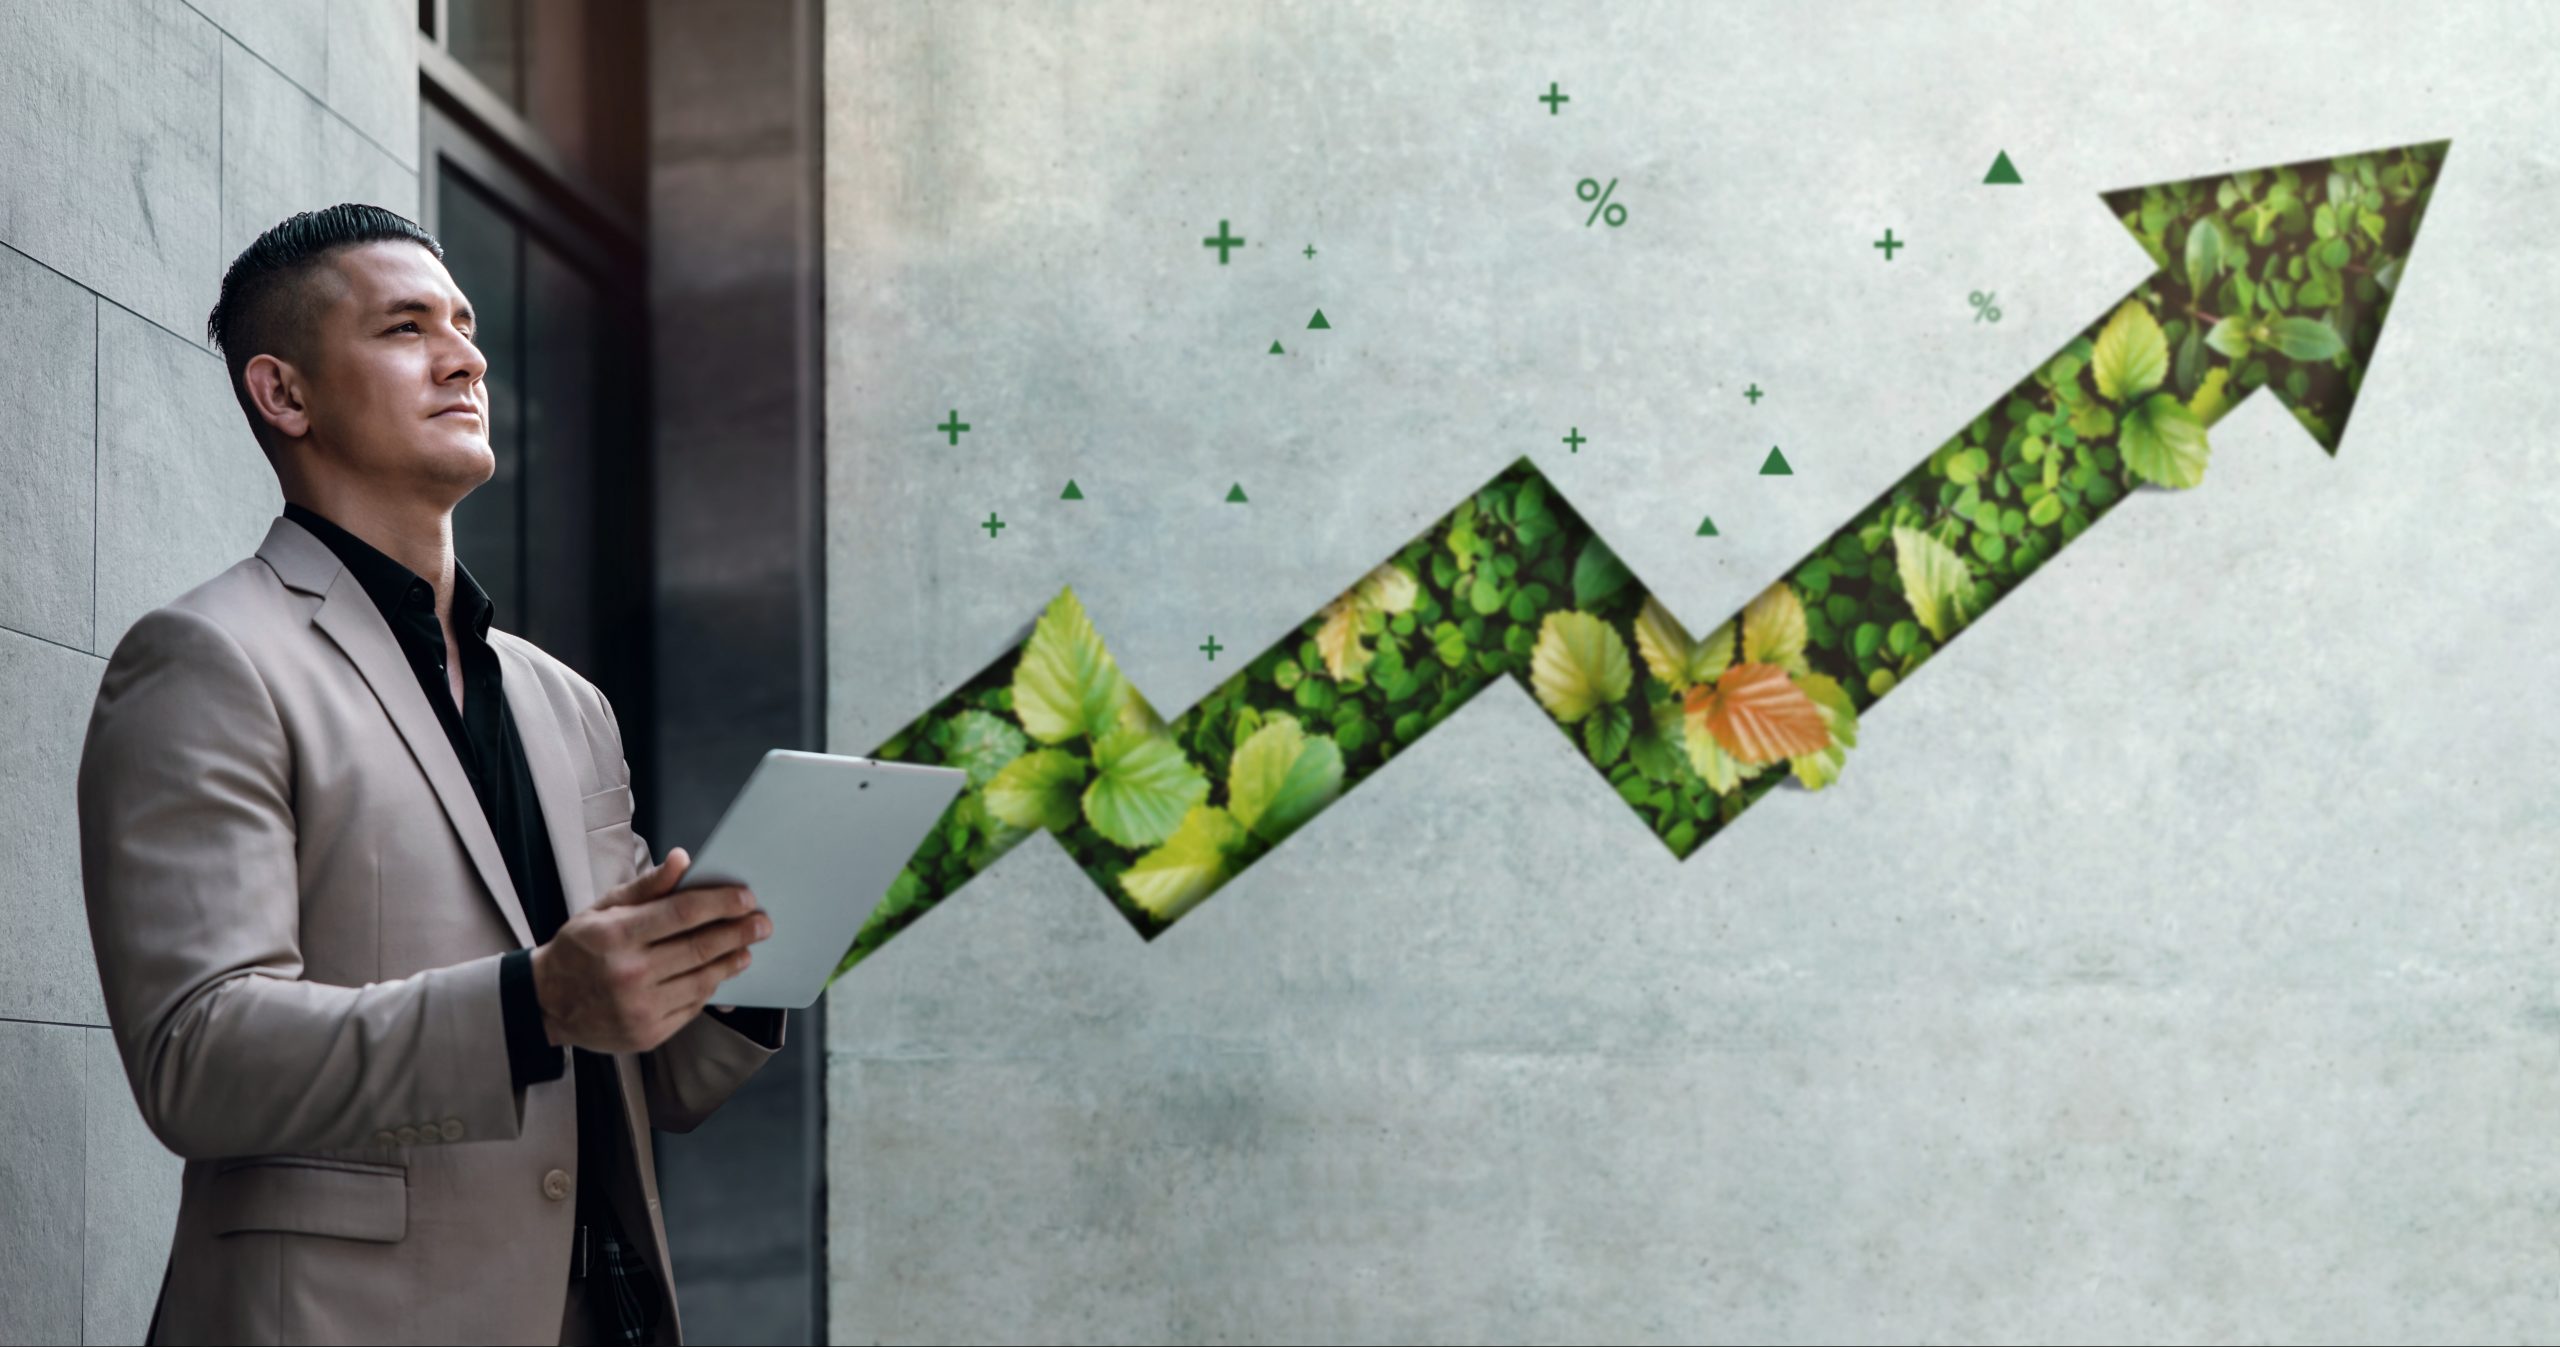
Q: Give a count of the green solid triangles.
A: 7